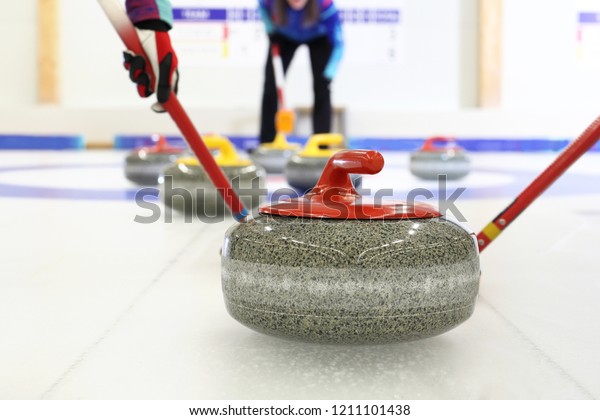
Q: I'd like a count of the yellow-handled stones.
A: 3